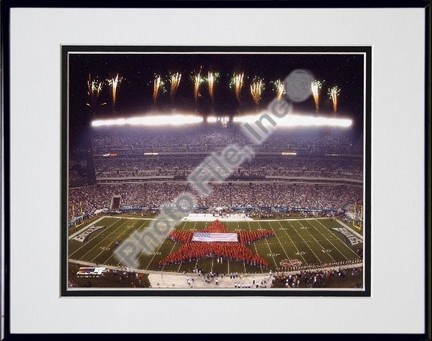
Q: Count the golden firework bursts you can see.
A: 11